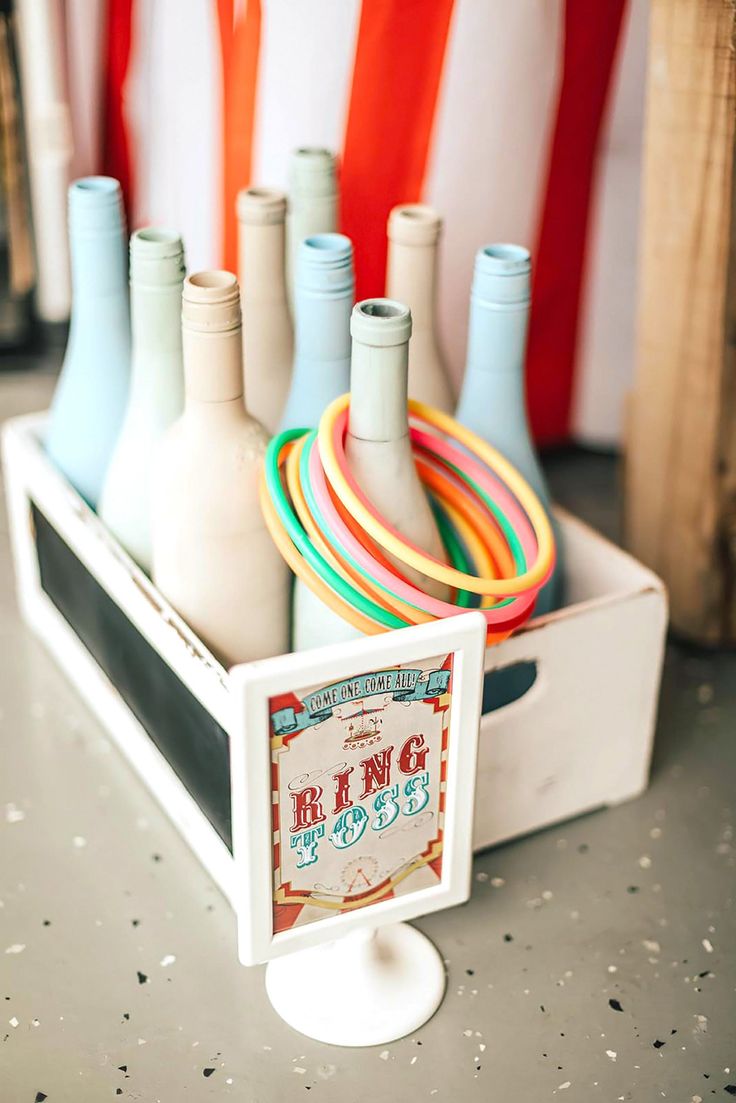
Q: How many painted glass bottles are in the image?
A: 9